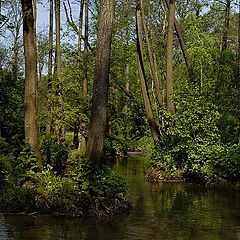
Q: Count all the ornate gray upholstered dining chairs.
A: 0